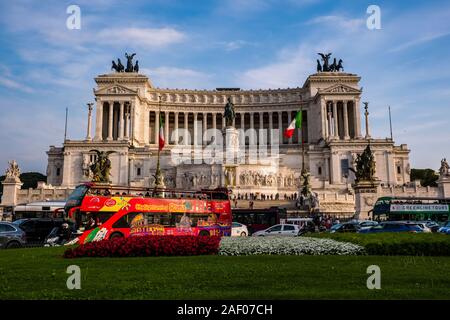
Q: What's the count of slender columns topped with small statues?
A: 2